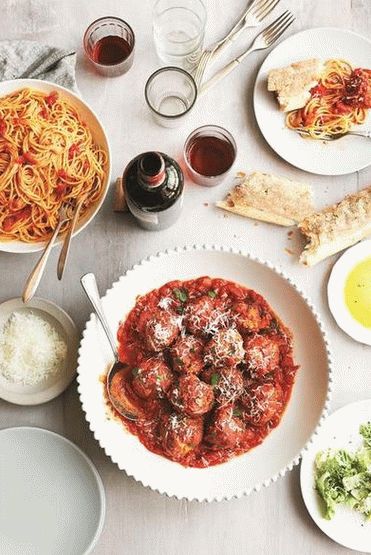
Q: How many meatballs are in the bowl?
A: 12